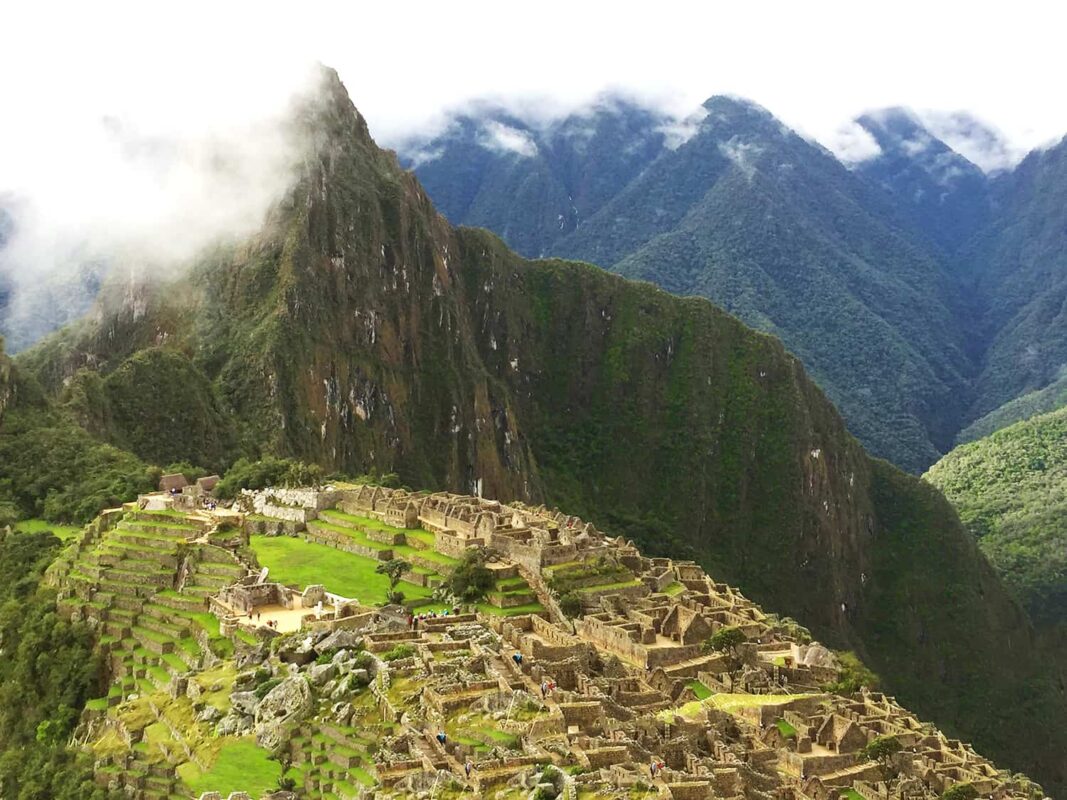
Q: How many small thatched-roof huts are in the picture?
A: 2